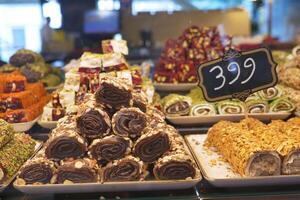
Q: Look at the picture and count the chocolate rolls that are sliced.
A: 10